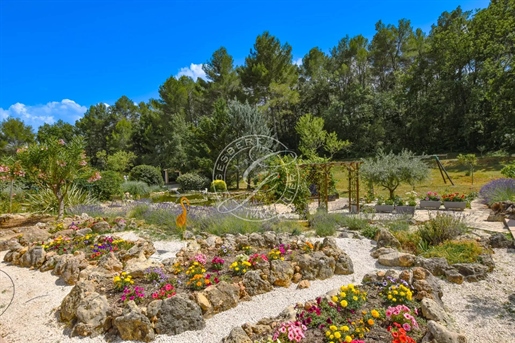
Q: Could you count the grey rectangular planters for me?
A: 4